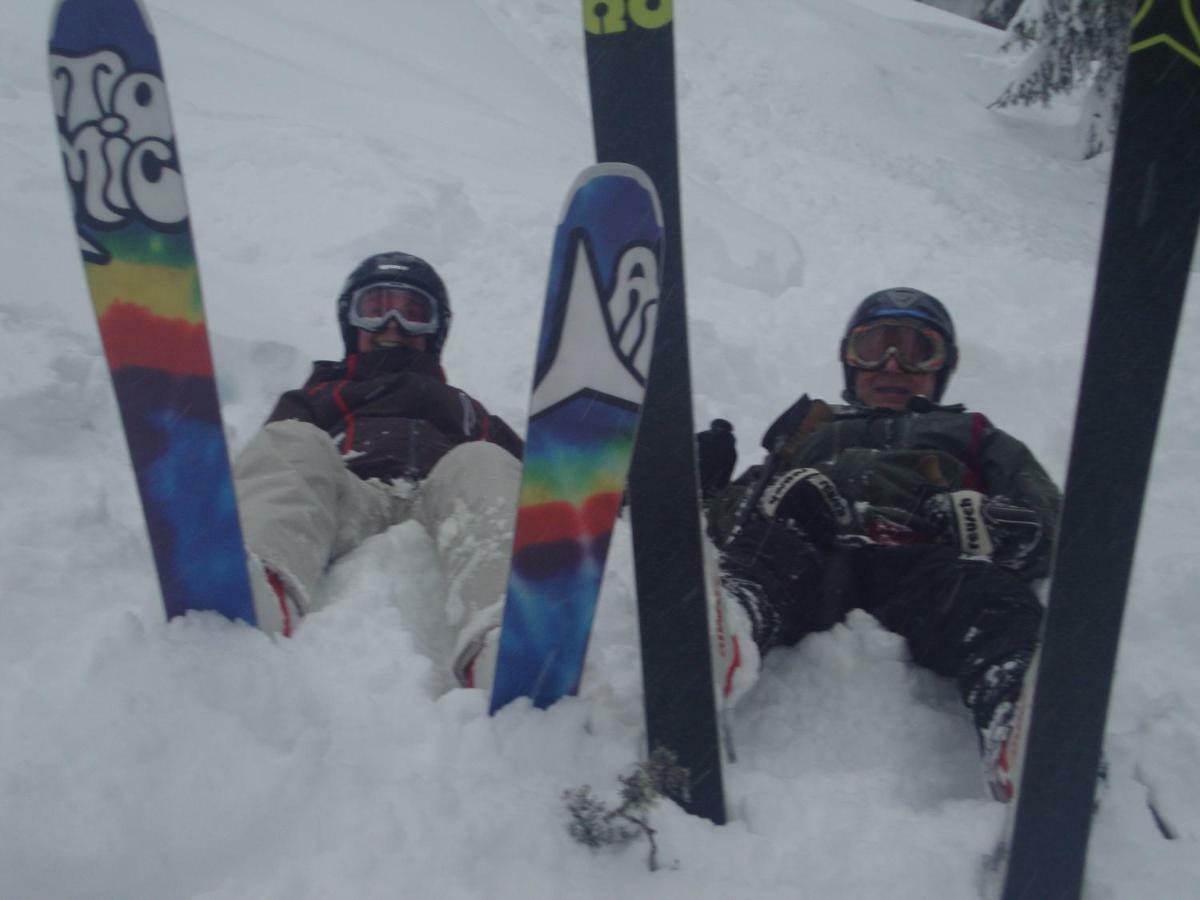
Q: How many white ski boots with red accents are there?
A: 4